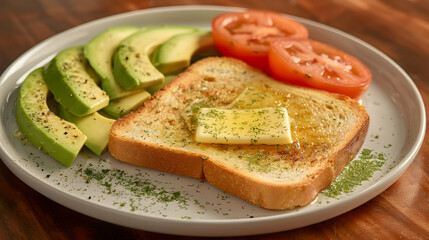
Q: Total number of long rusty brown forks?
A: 0